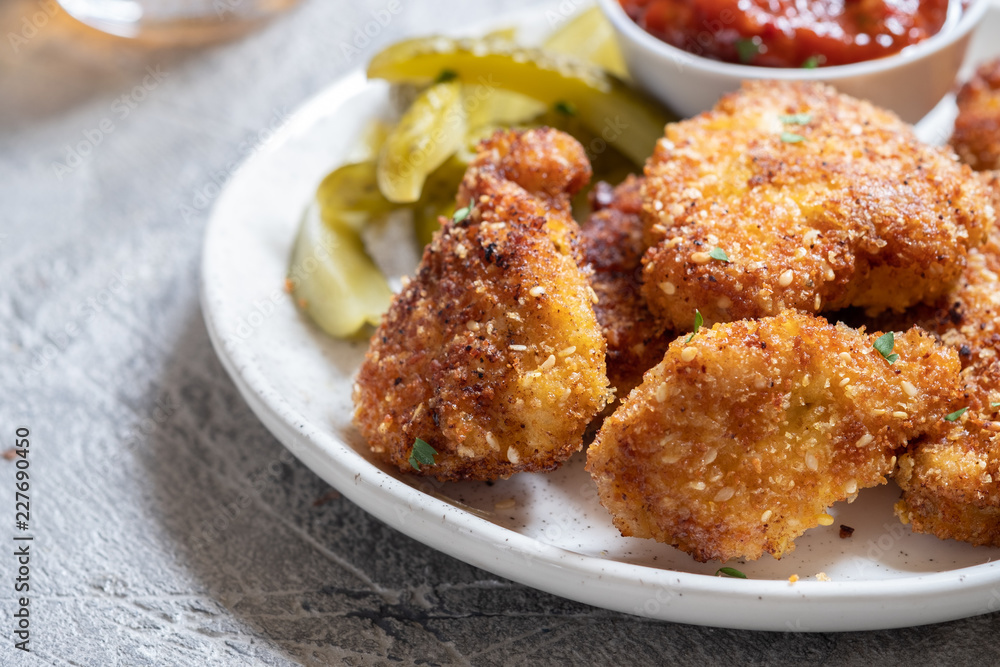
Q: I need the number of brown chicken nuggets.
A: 6